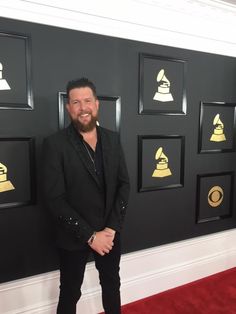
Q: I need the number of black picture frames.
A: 7